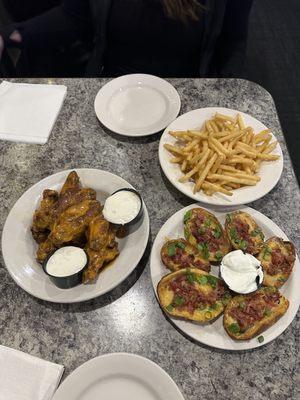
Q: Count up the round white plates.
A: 5